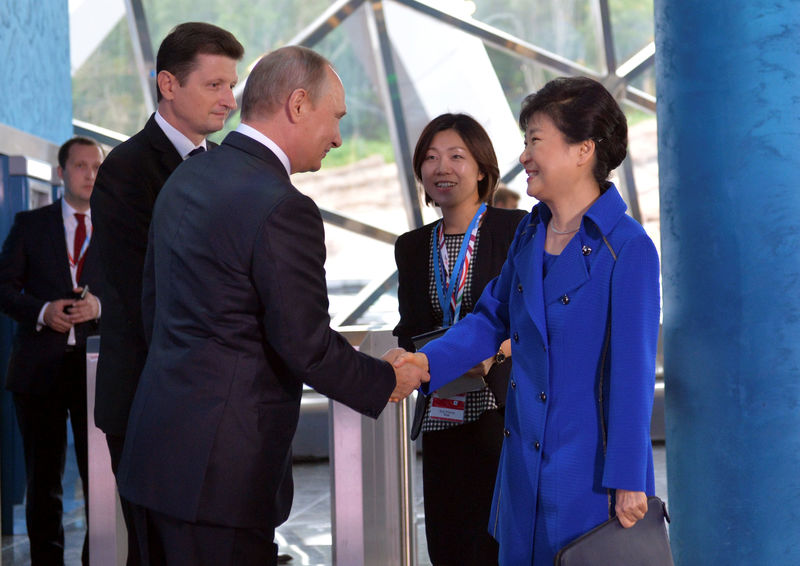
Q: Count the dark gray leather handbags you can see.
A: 1